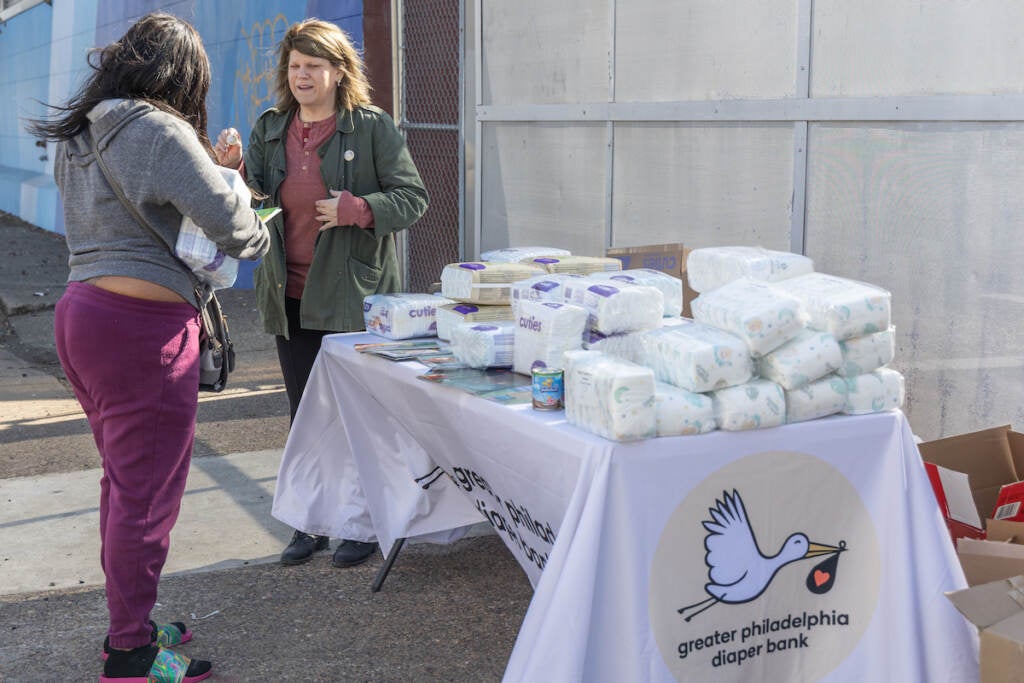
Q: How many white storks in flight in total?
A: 1